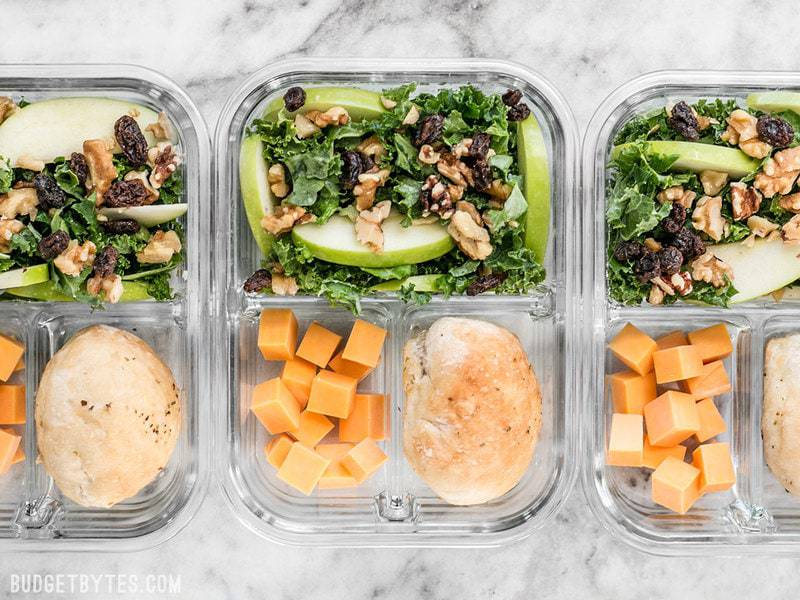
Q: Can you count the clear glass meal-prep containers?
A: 3